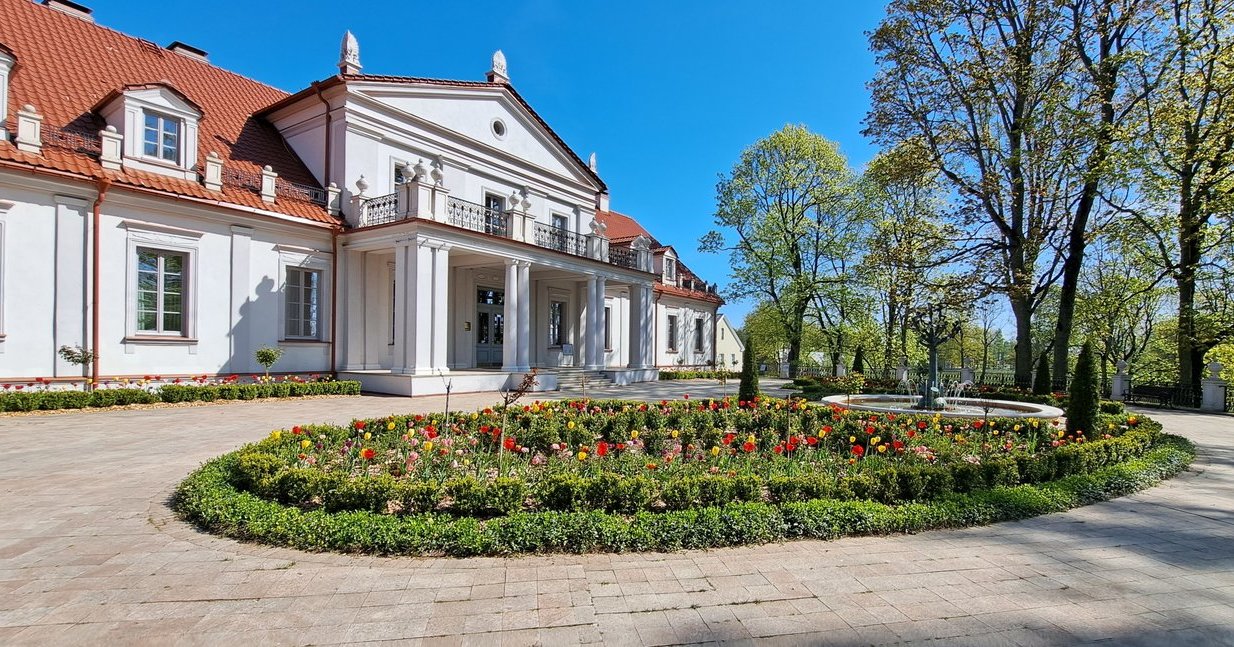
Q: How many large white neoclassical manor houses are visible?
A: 1